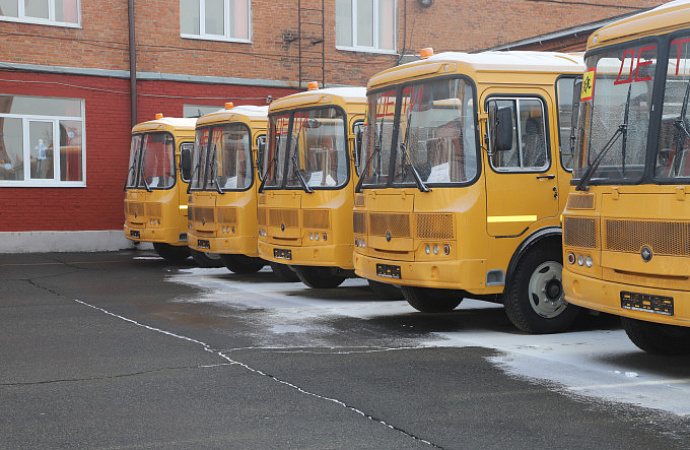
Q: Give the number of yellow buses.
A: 5